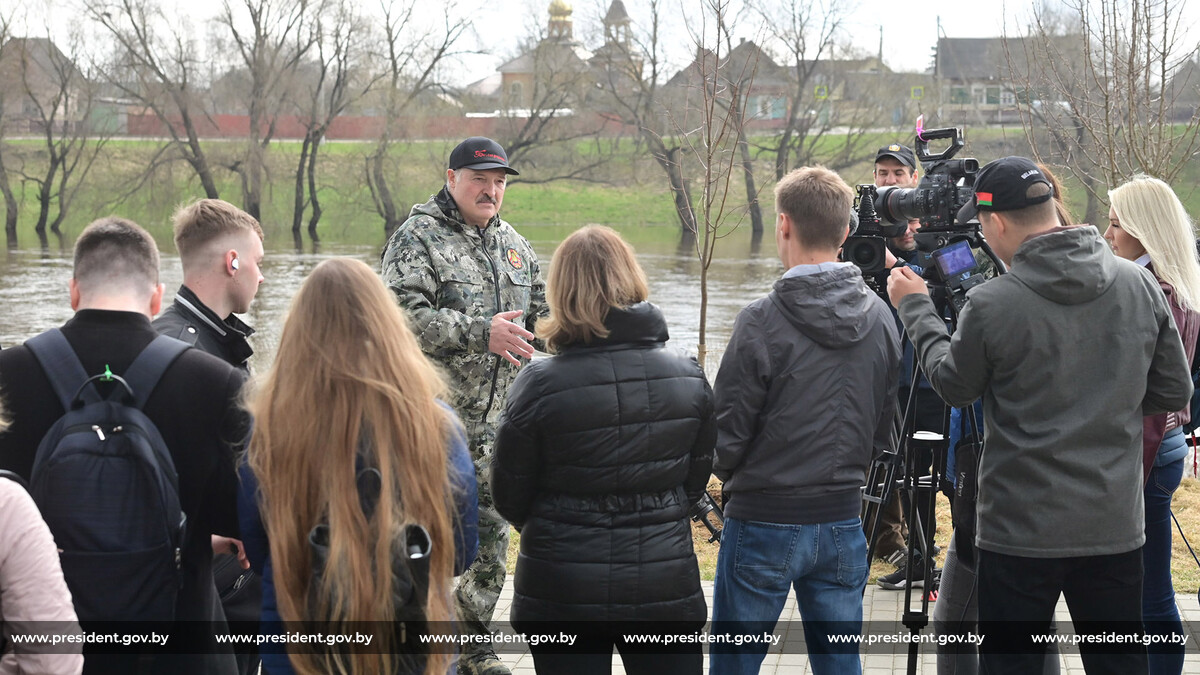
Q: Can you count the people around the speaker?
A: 11